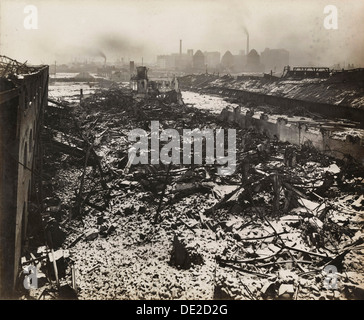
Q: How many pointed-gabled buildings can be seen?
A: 3